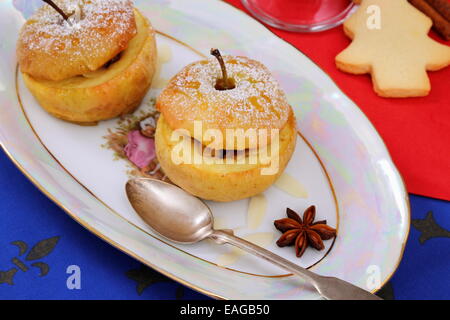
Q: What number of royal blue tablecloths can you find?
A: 1